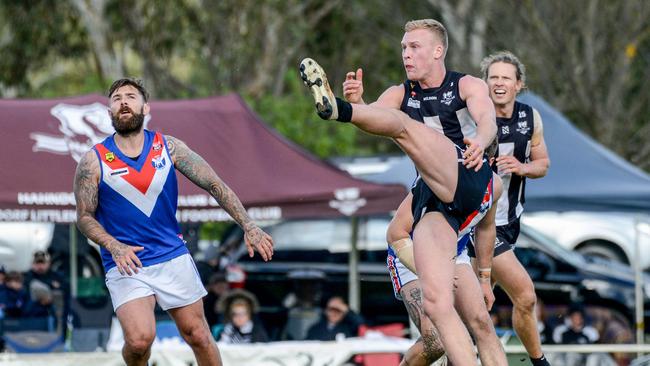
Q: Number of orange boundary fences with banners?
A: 0